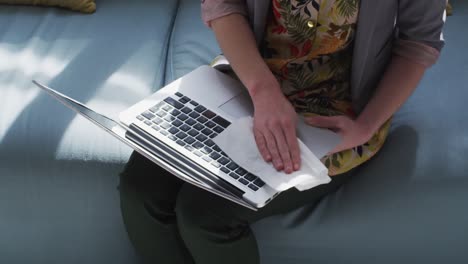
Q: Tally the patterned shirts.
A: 1